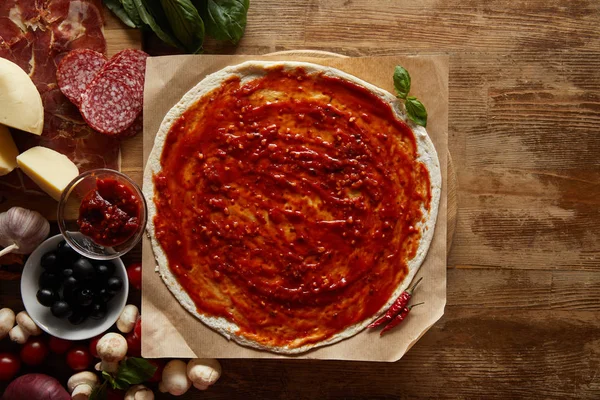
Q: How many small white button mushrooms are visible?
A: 8